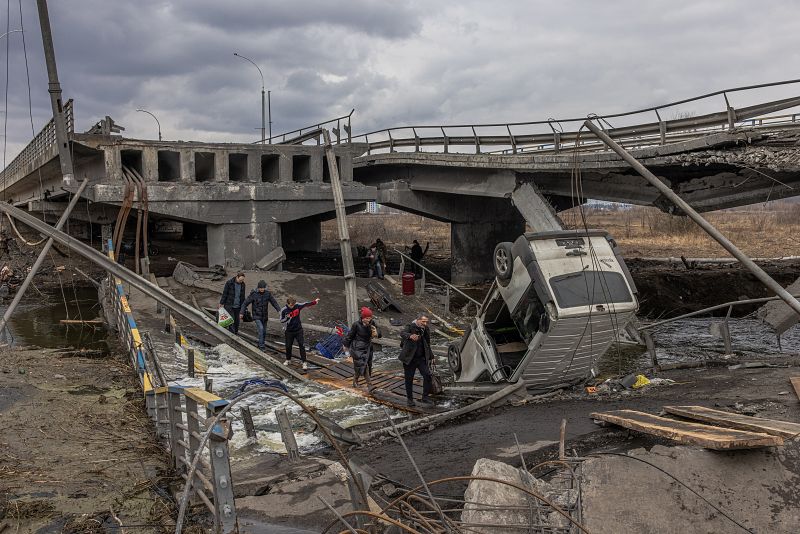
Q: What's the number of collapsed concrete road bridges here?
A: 1